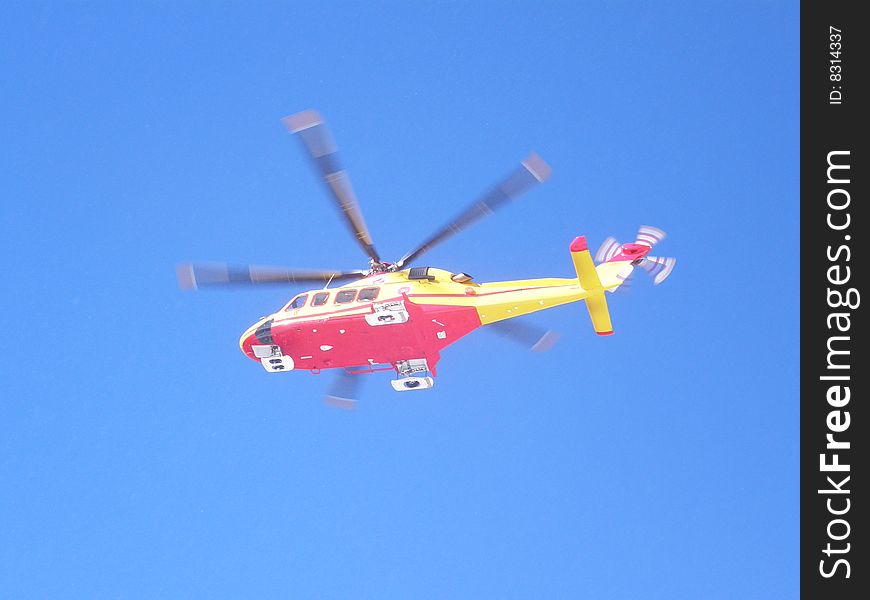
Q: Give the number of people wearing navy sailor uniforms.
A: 0